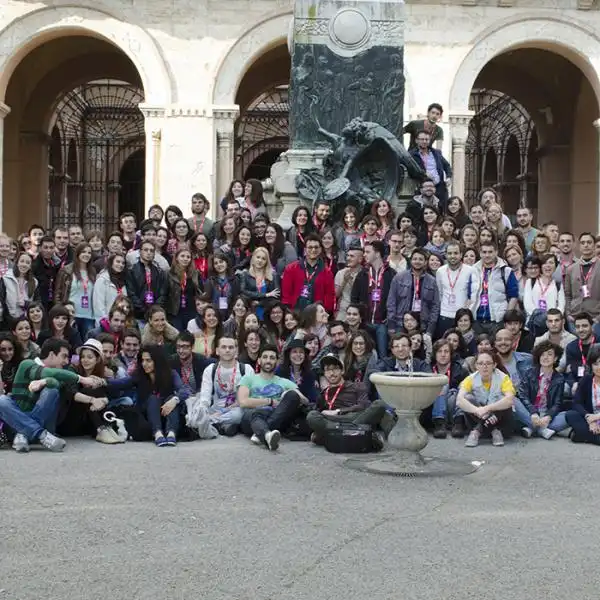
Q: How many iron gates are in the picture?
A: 3